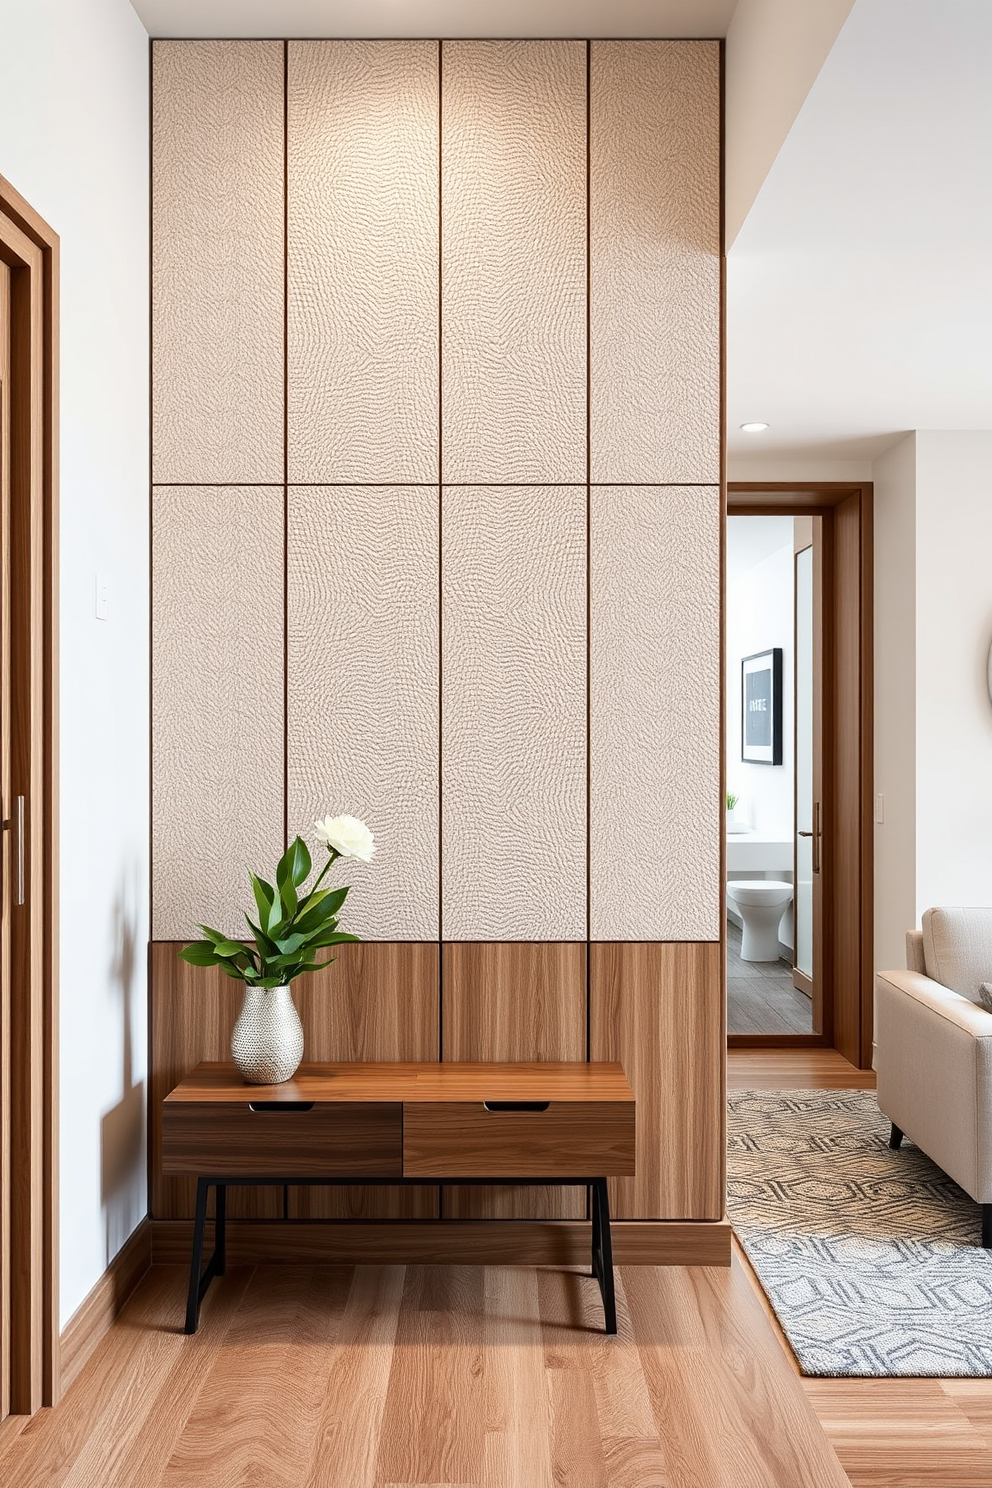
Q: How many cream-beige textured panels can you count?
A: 8